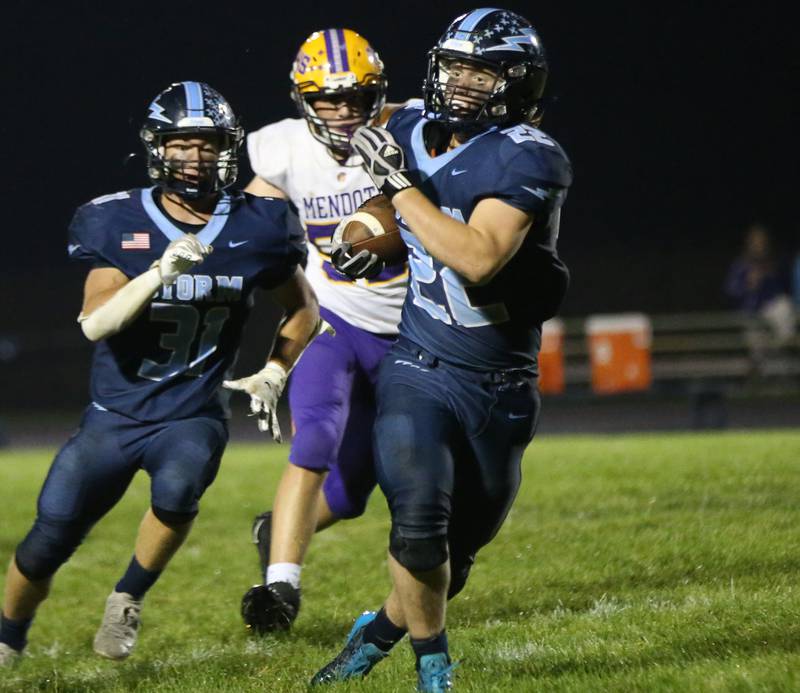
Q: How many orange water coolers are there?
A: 2